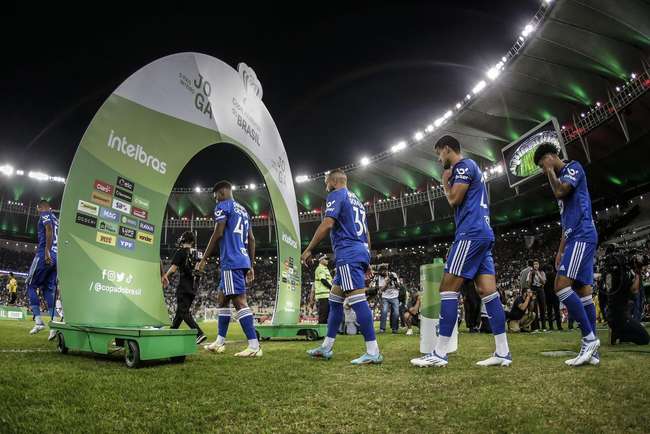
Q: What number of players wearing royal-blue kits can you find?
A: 5